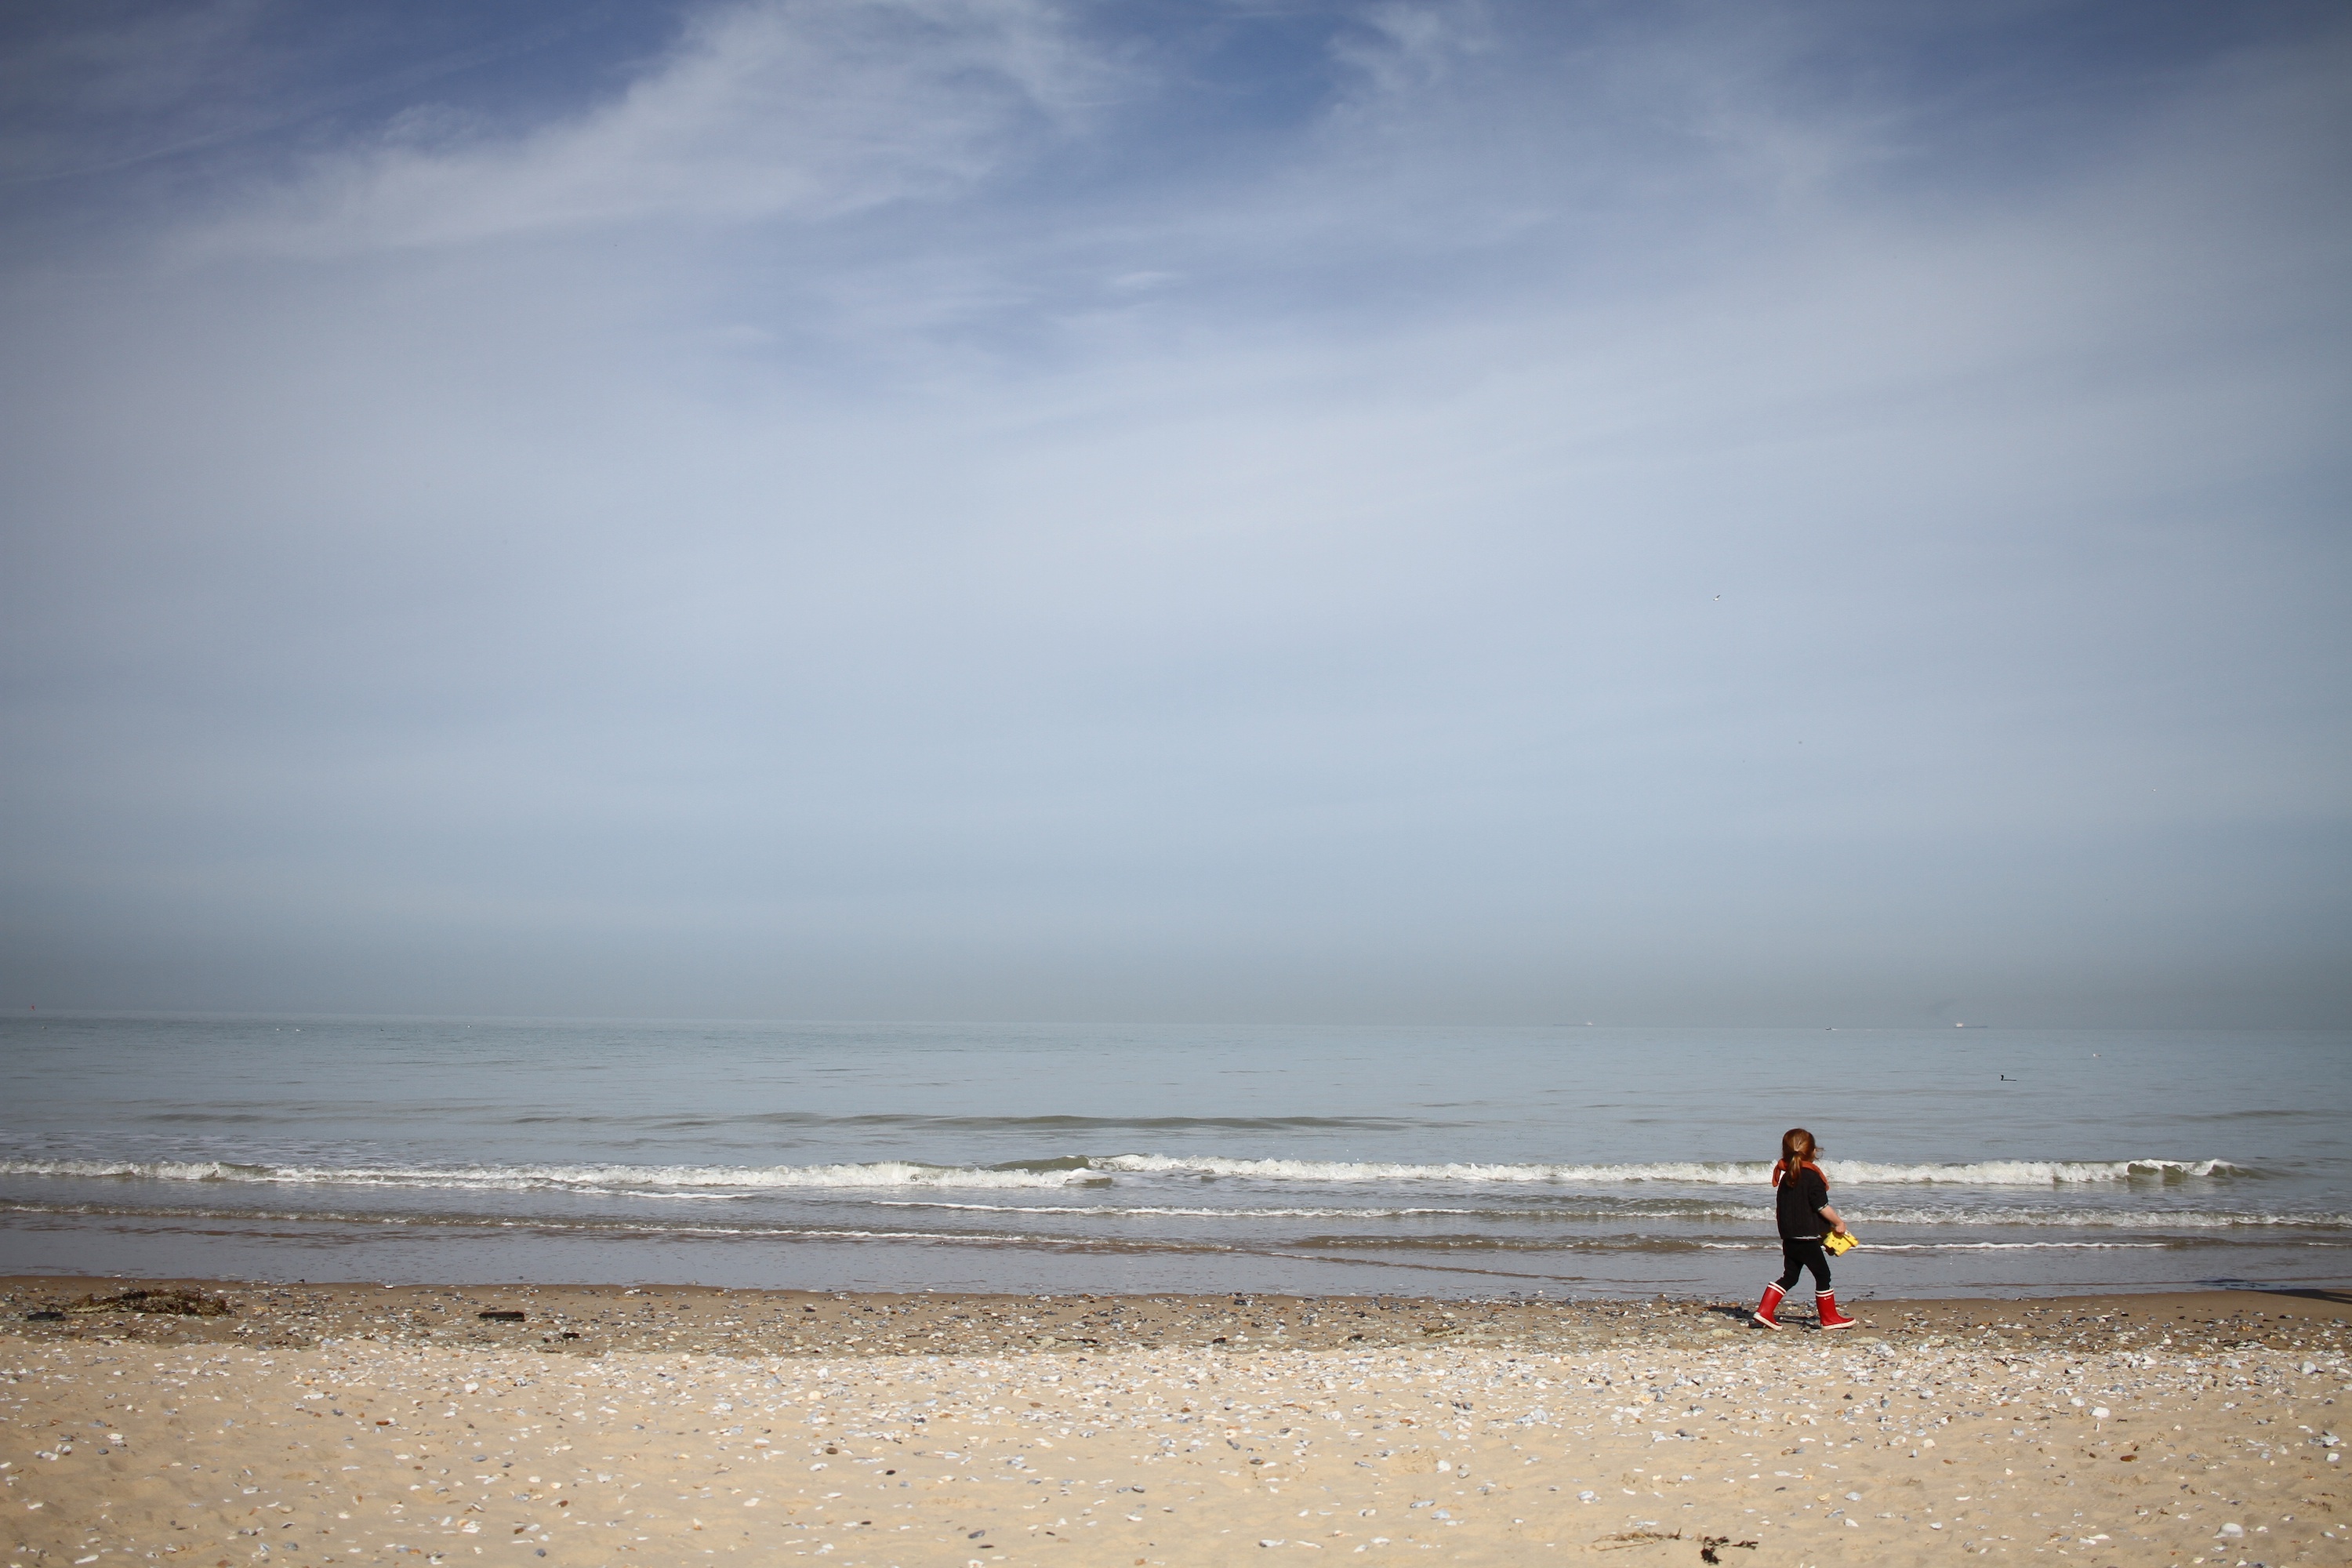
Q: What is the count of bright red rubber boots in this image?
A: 2